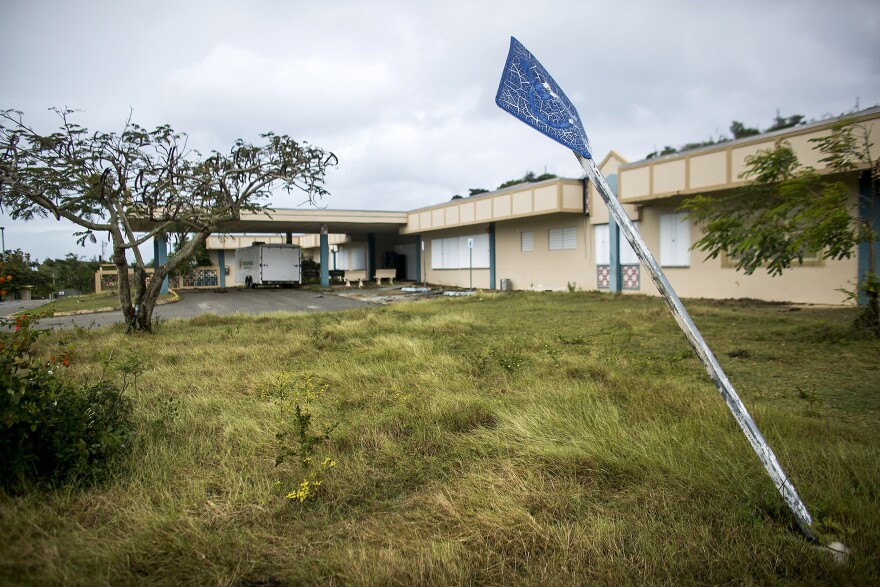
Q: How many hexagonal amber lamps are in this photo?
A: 0